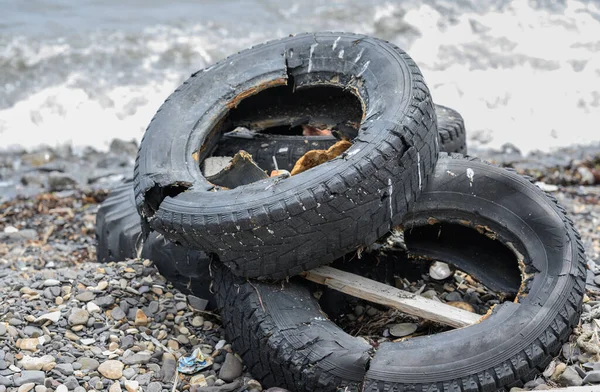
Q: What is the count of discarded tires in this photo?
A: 4